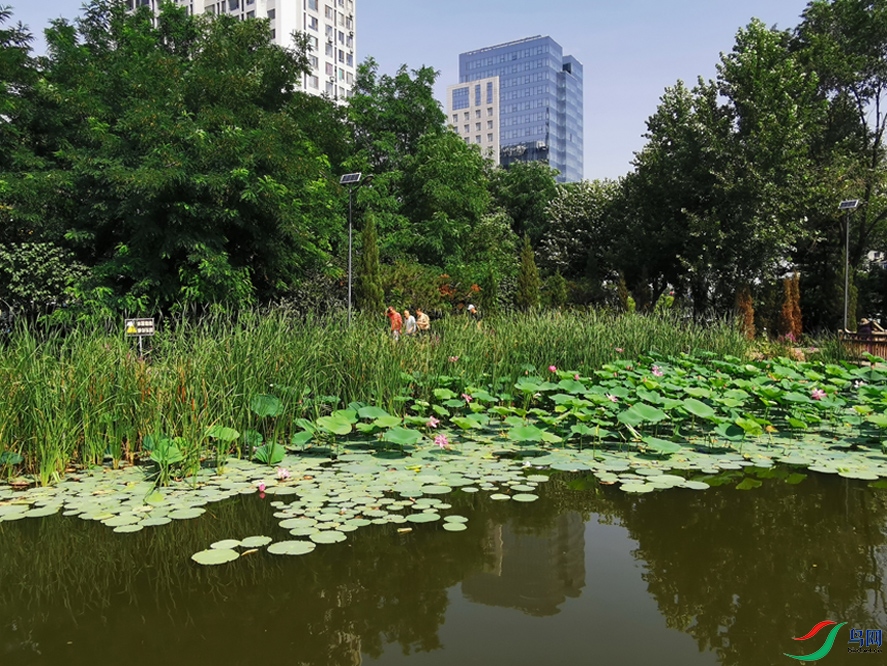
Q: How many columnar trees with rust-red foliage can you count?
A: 3